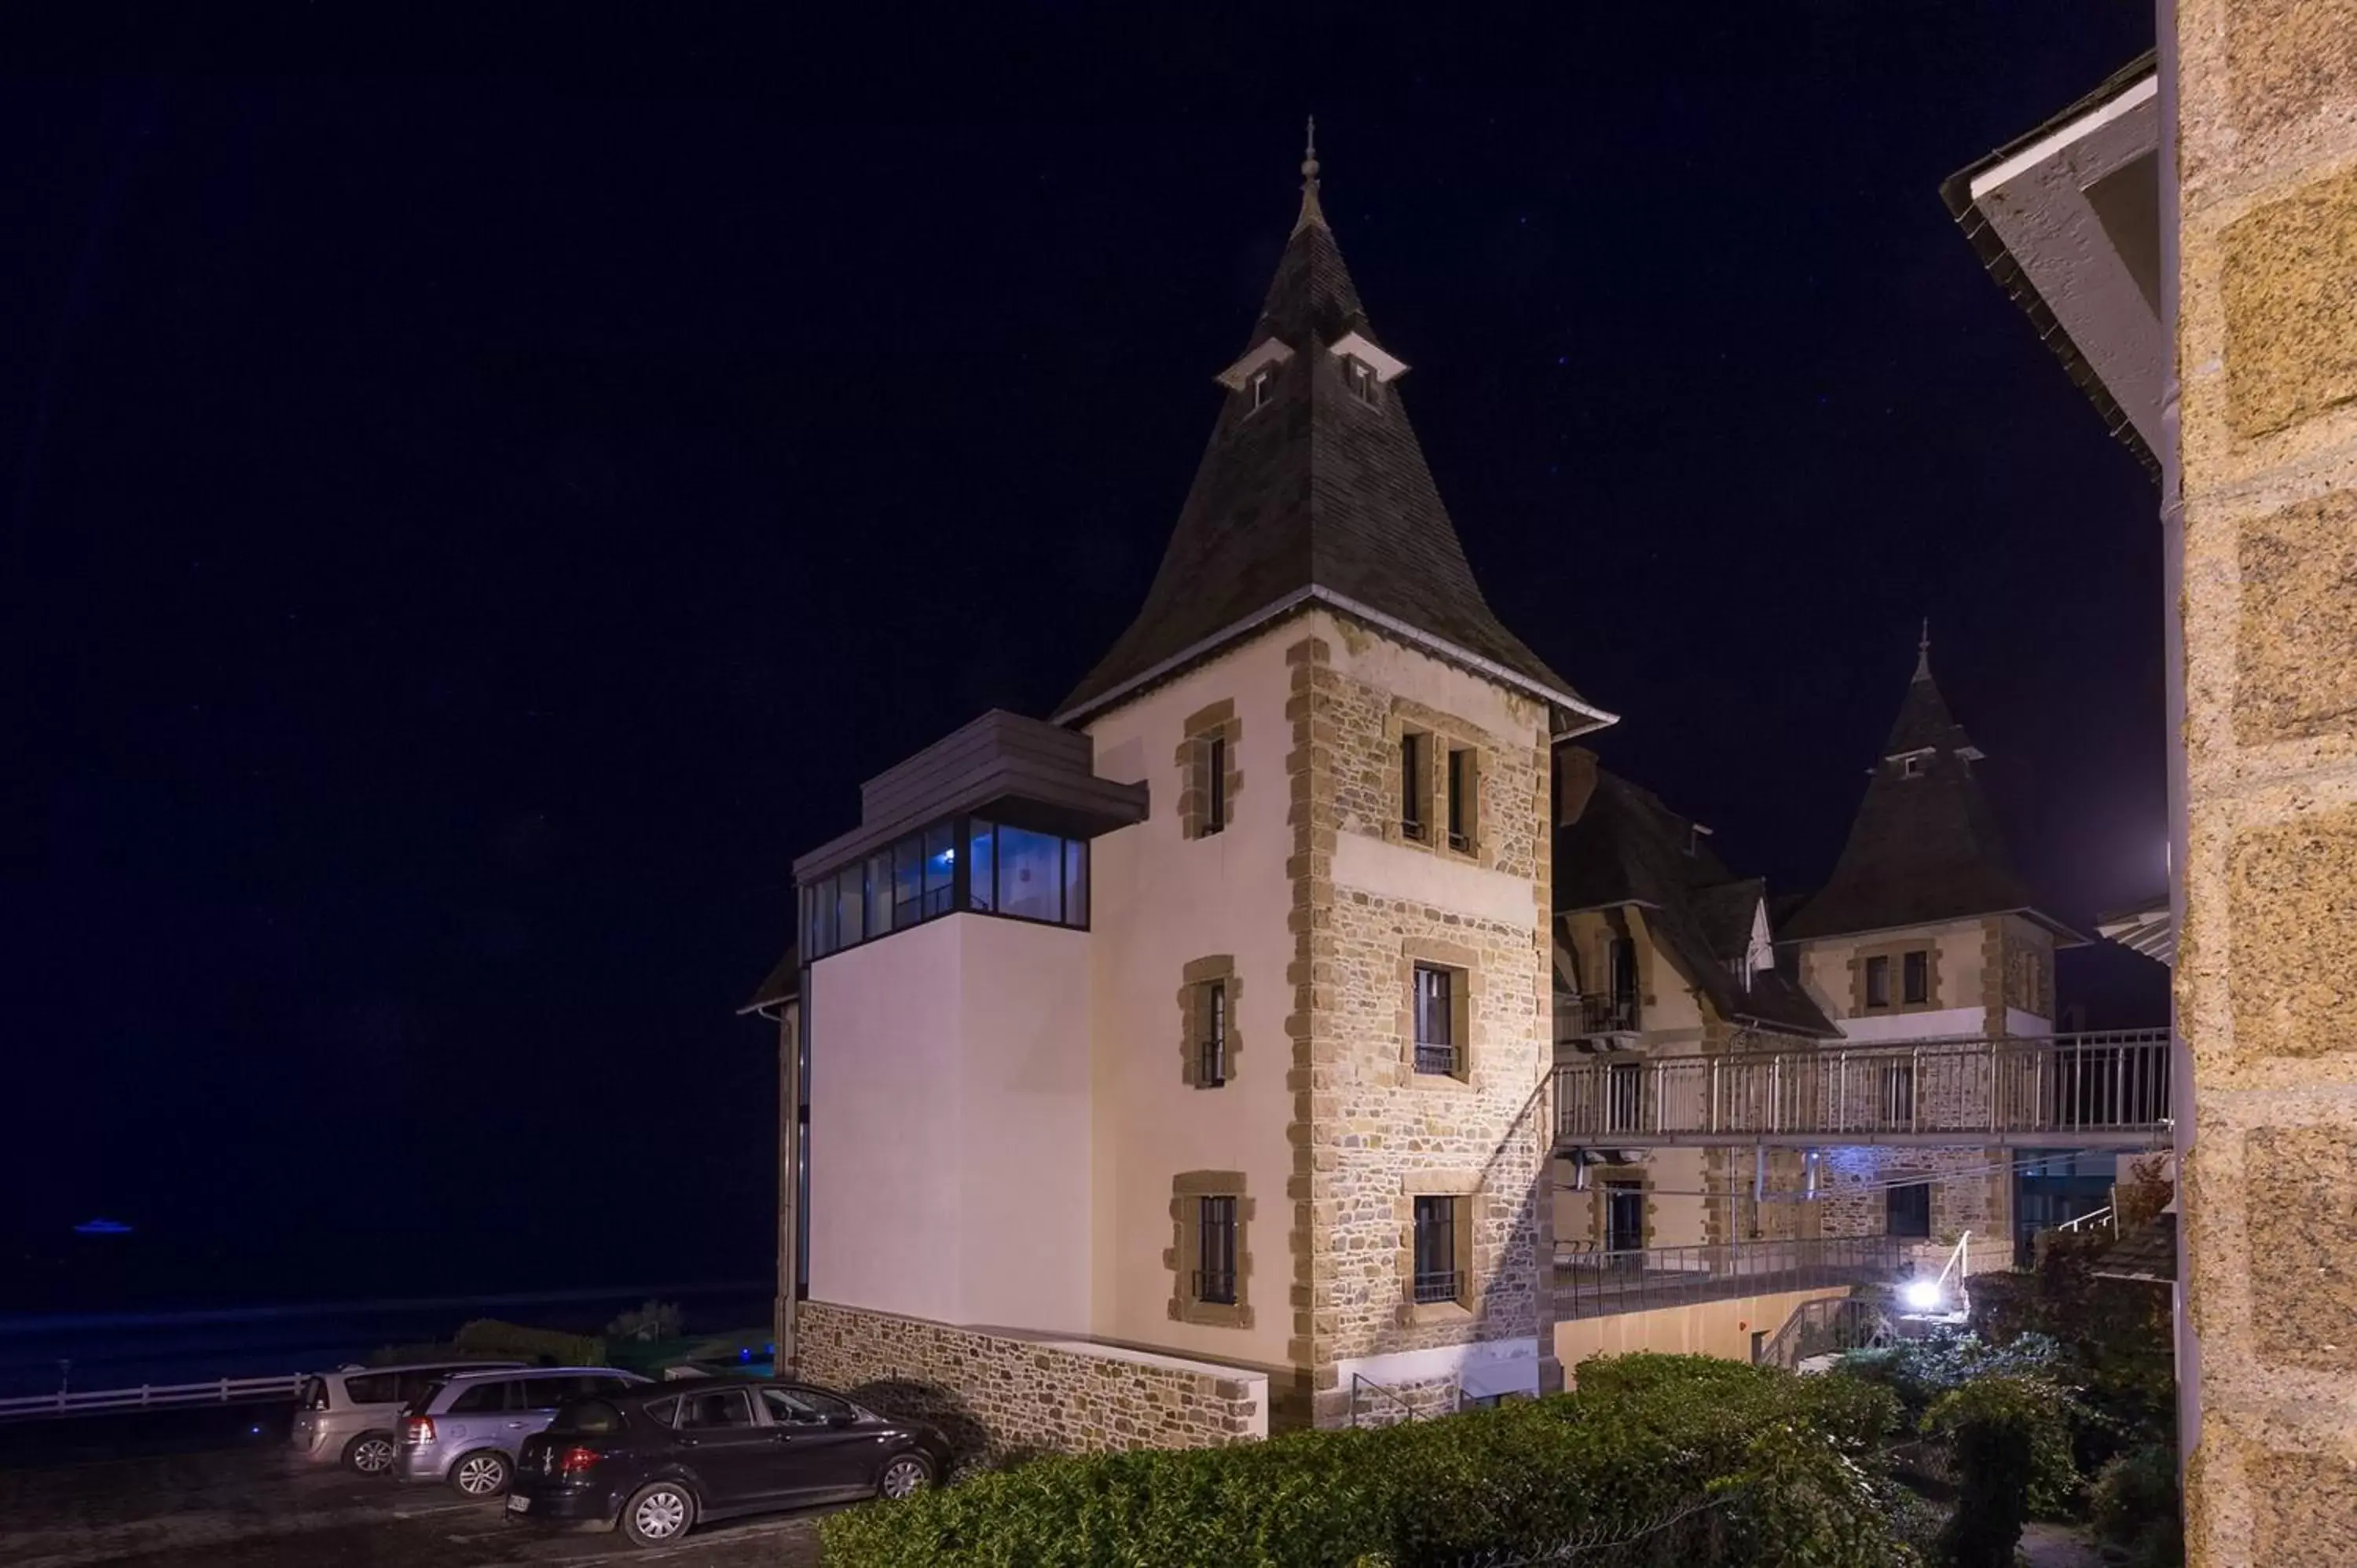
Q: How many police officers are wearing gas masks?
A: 0